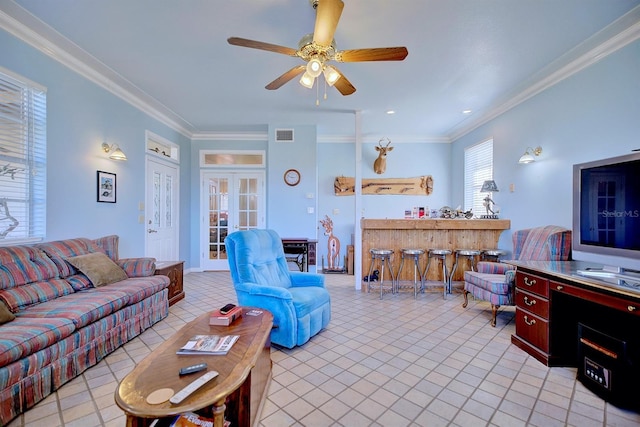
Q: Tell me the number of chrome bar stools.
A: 5